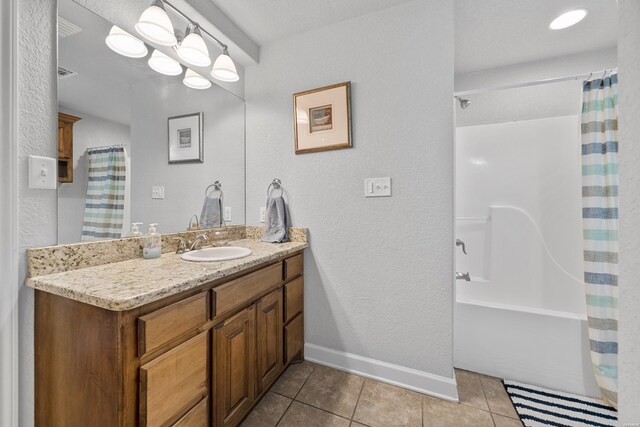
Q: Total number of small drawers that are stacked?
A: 3